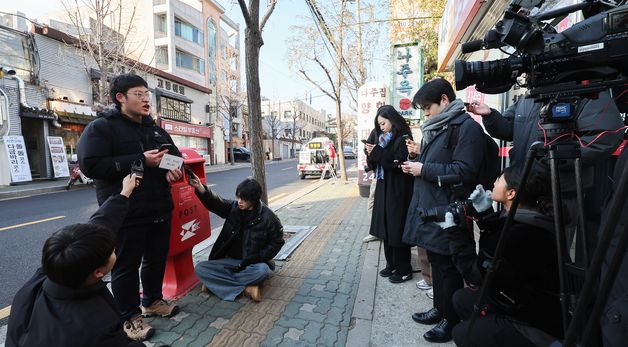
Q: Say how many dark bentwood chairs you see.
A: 0